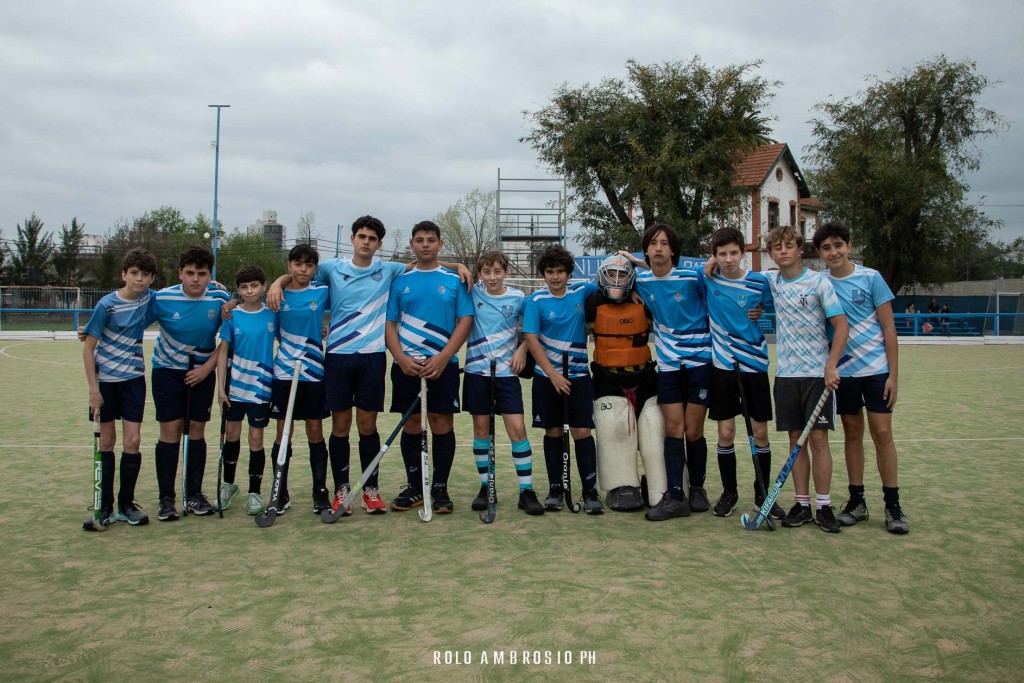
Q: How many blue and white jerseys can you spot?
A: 12